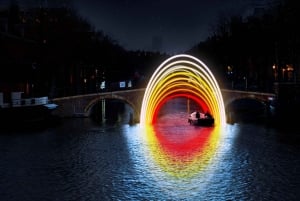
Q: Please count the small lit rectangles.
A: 3